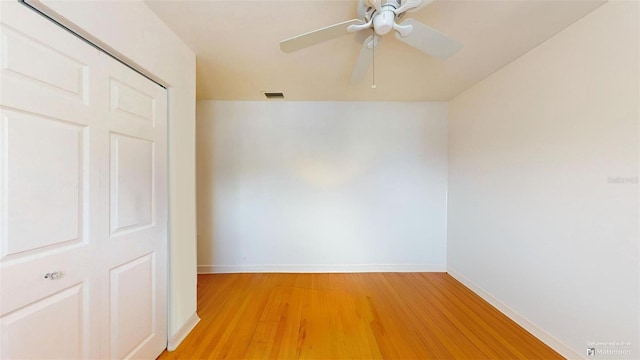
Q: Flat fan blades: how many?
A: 5